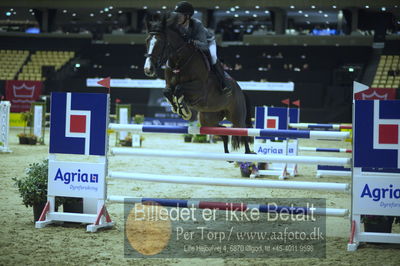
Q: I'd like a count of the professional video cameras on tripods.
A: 0